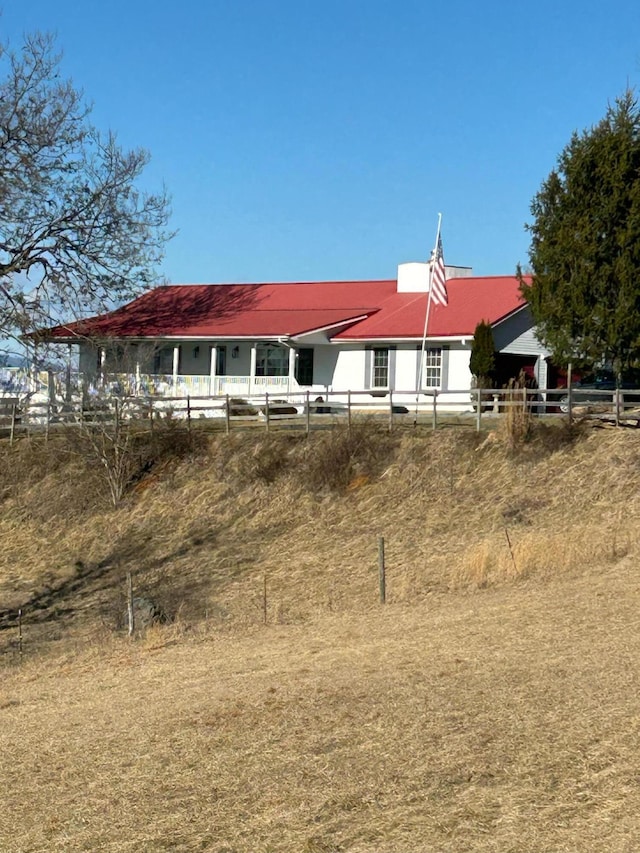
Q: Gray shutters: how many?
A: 4